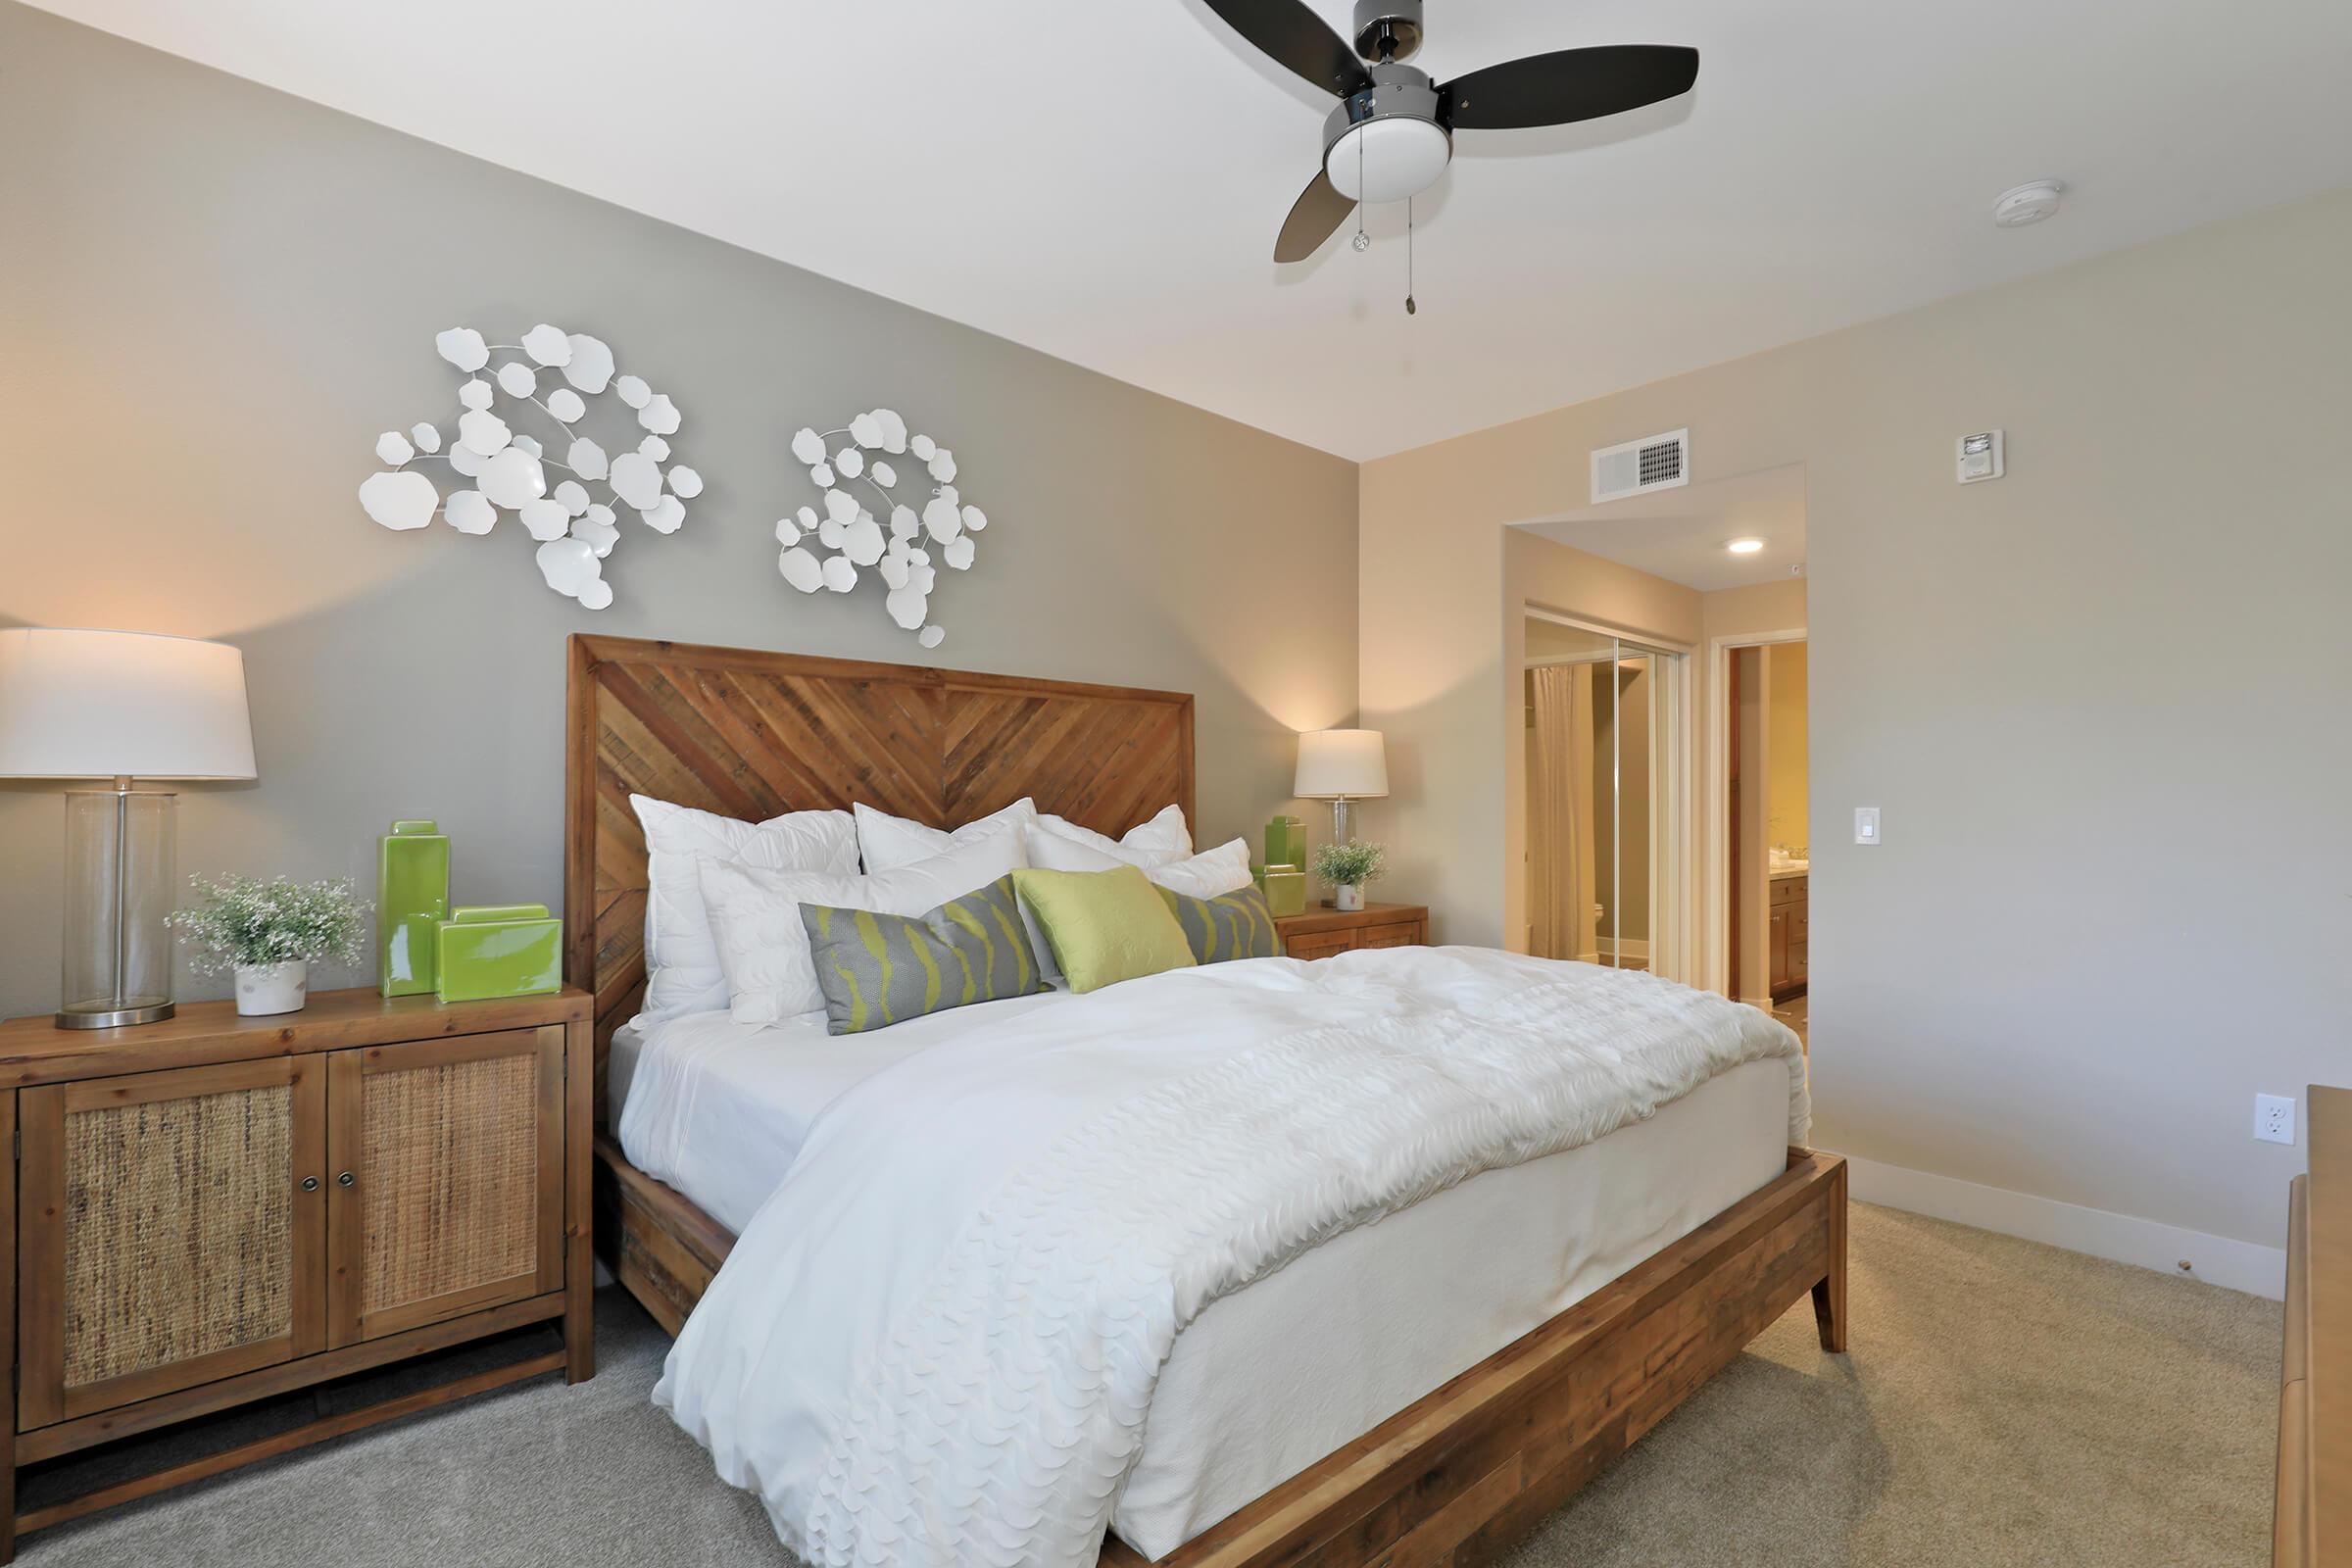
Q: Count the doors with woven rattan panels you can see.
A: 4